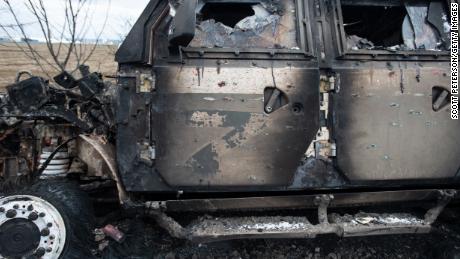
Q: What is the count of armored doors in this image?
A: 2